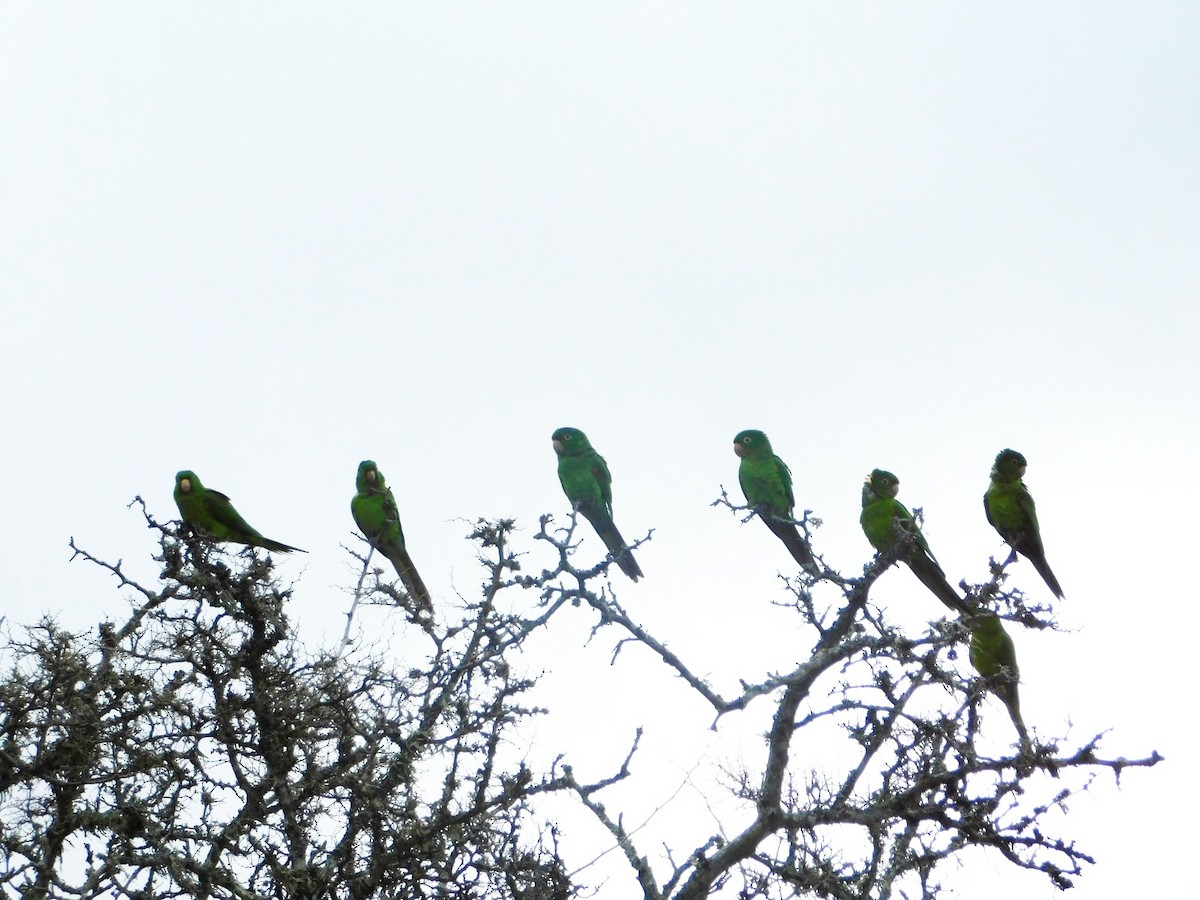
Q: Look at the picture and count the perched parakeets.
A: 7